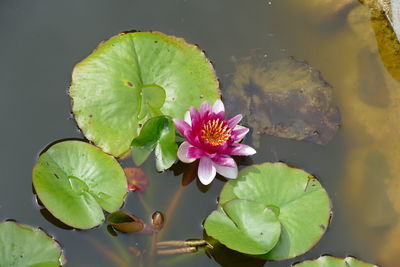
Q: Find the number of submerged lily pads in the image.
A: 1